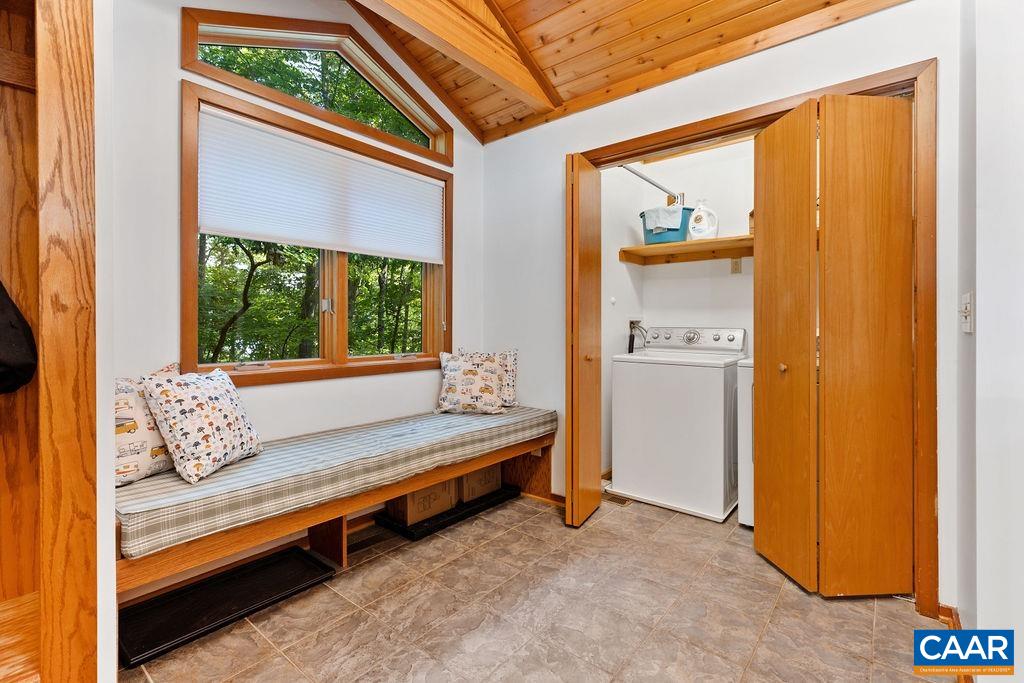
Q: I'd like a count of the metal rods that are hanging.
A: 1